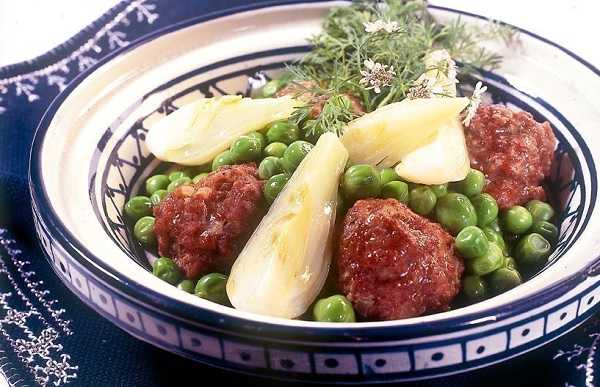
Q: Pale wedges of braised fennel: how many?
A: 4